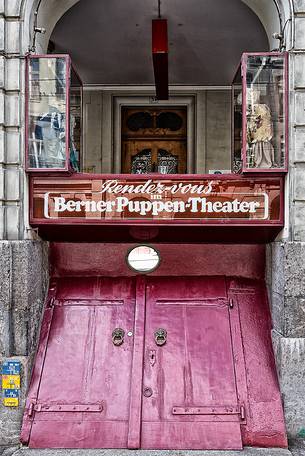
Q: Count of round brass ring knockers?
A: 2